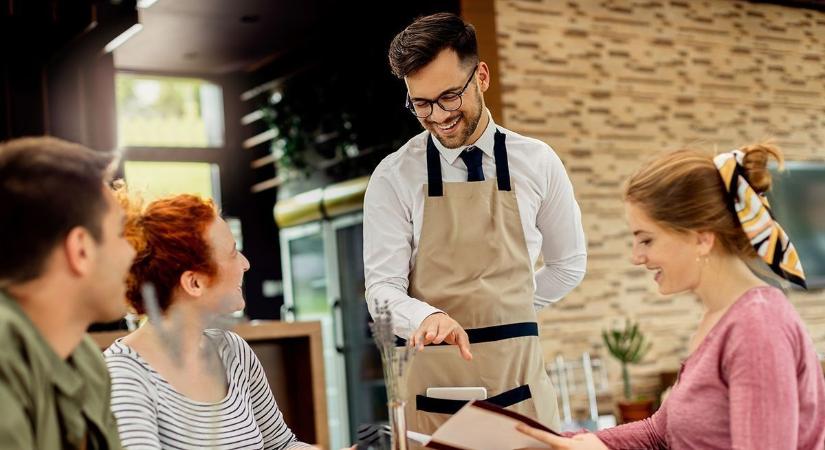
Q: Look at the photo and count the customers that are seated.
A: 3